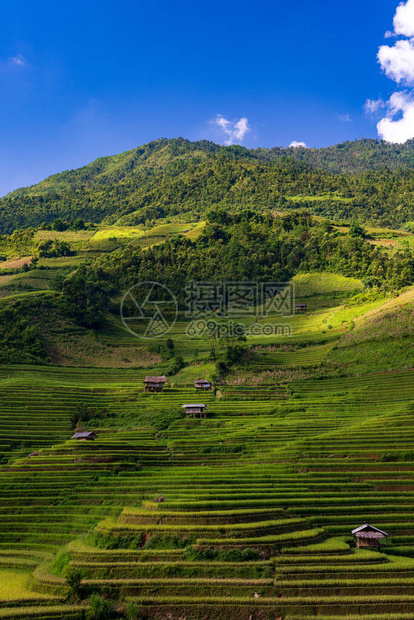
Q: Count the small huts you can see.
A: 6